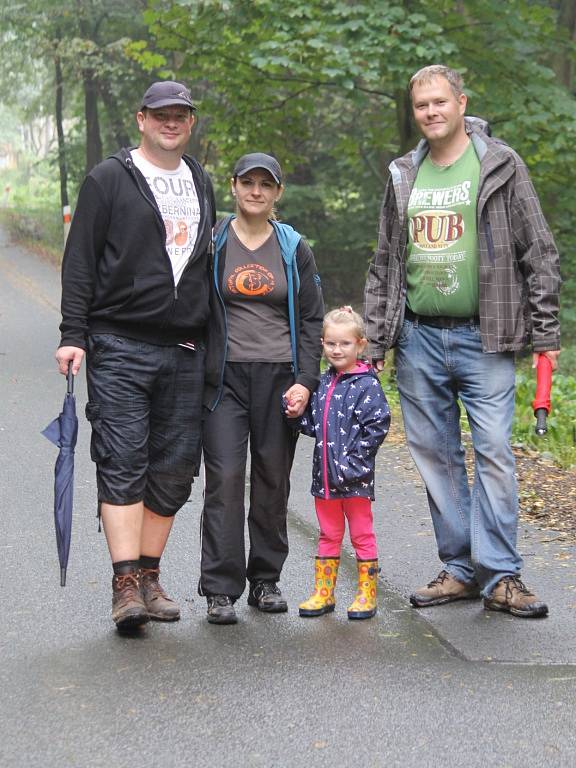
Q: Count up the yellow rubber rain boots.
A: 2